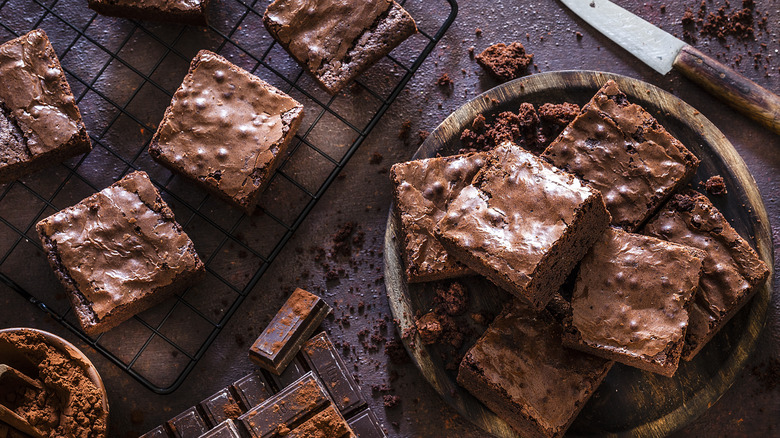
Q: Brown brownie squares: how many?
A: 11